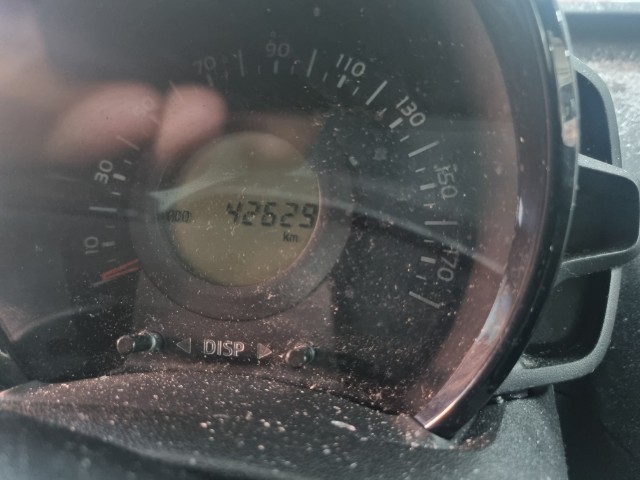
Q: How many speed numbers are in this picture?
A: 9